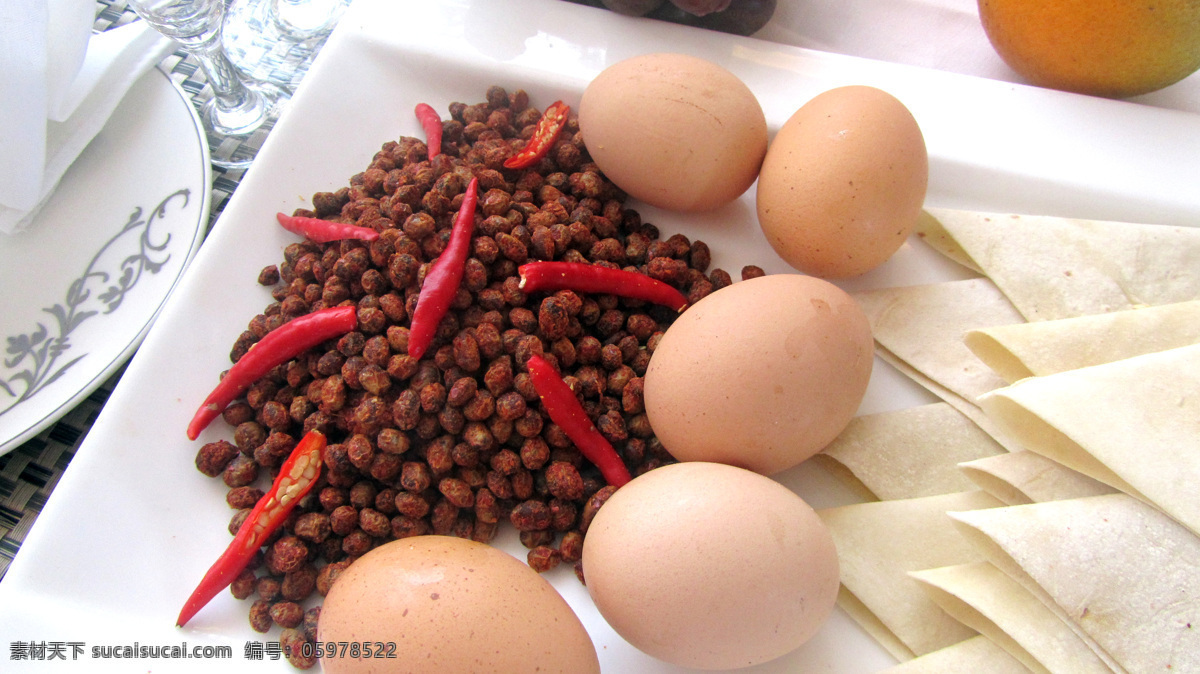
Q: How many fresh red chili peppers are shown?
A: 8